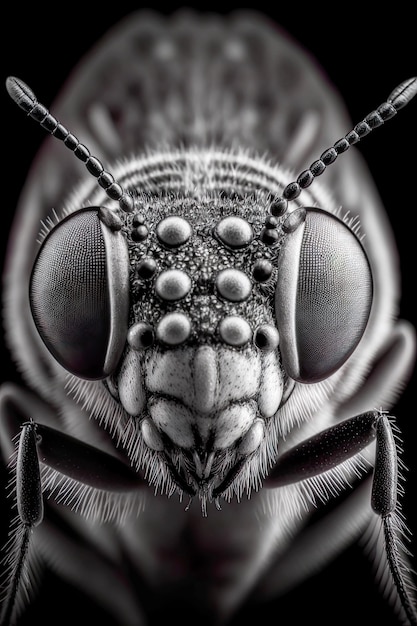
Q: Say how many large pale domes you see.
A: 6